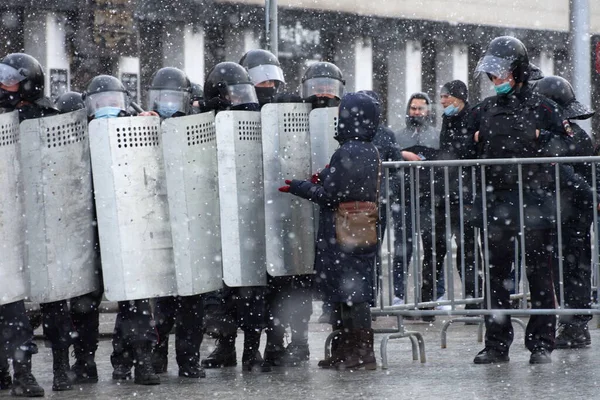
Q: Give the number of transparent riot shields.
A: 0